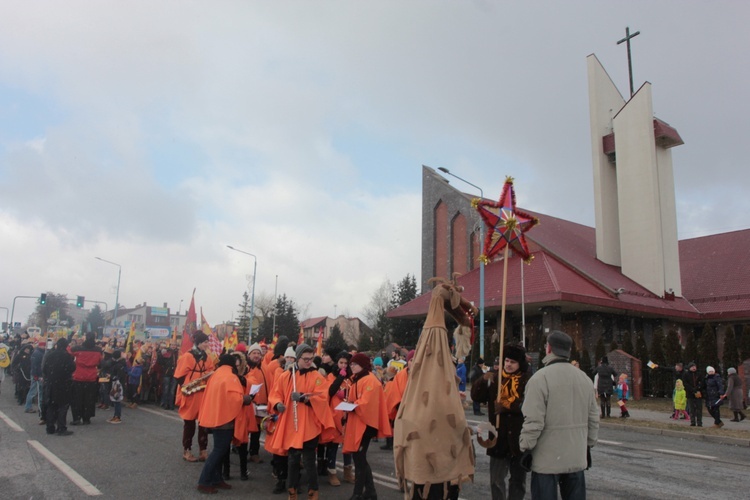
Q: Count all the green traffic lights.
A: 2